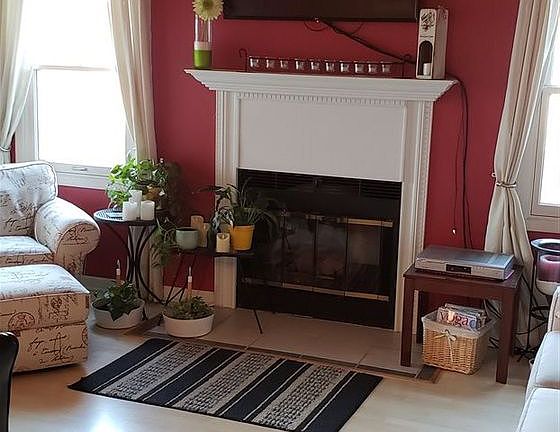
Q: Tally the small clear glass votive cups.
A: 10